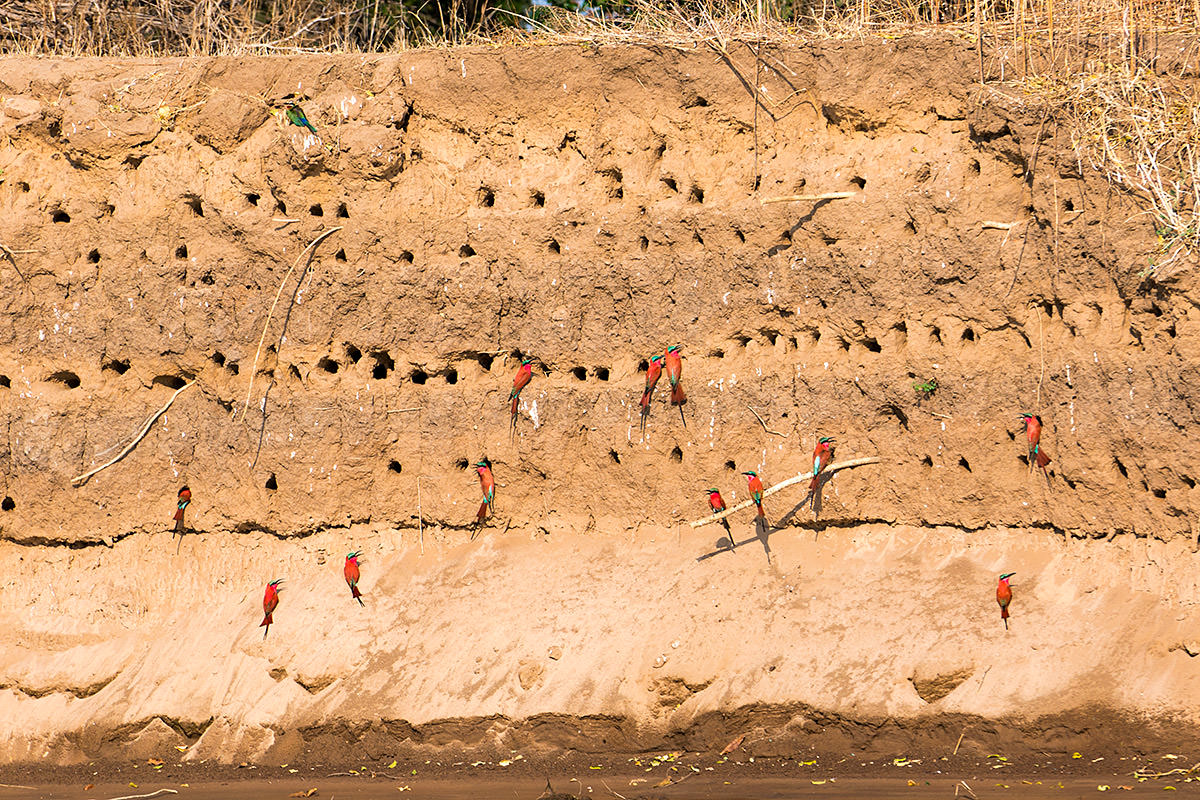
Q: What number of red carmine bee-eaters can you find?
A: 12